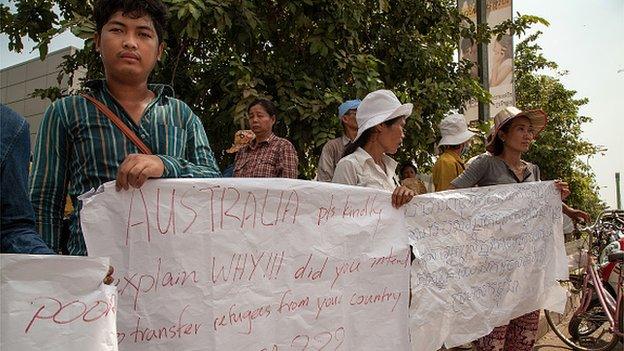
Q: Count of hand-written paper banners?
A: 3